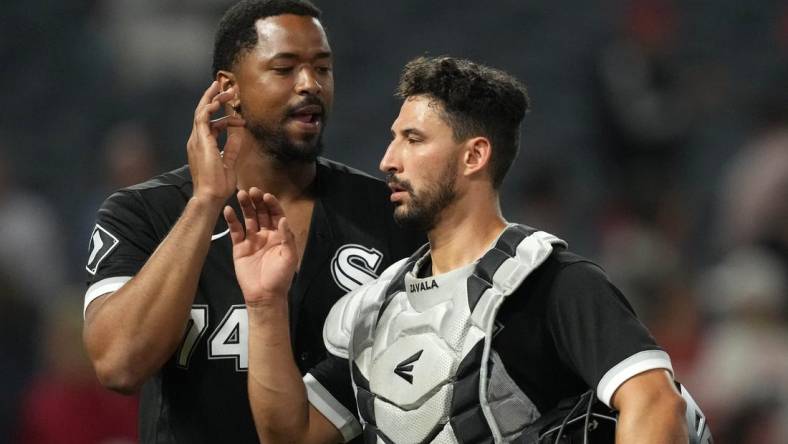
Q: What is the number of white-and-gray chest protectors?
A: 1